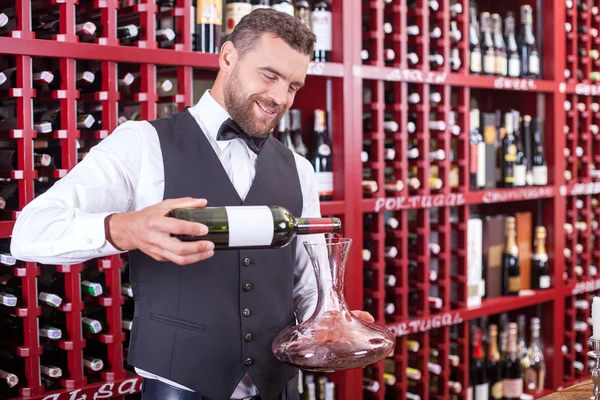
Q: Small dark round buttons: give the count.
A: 5